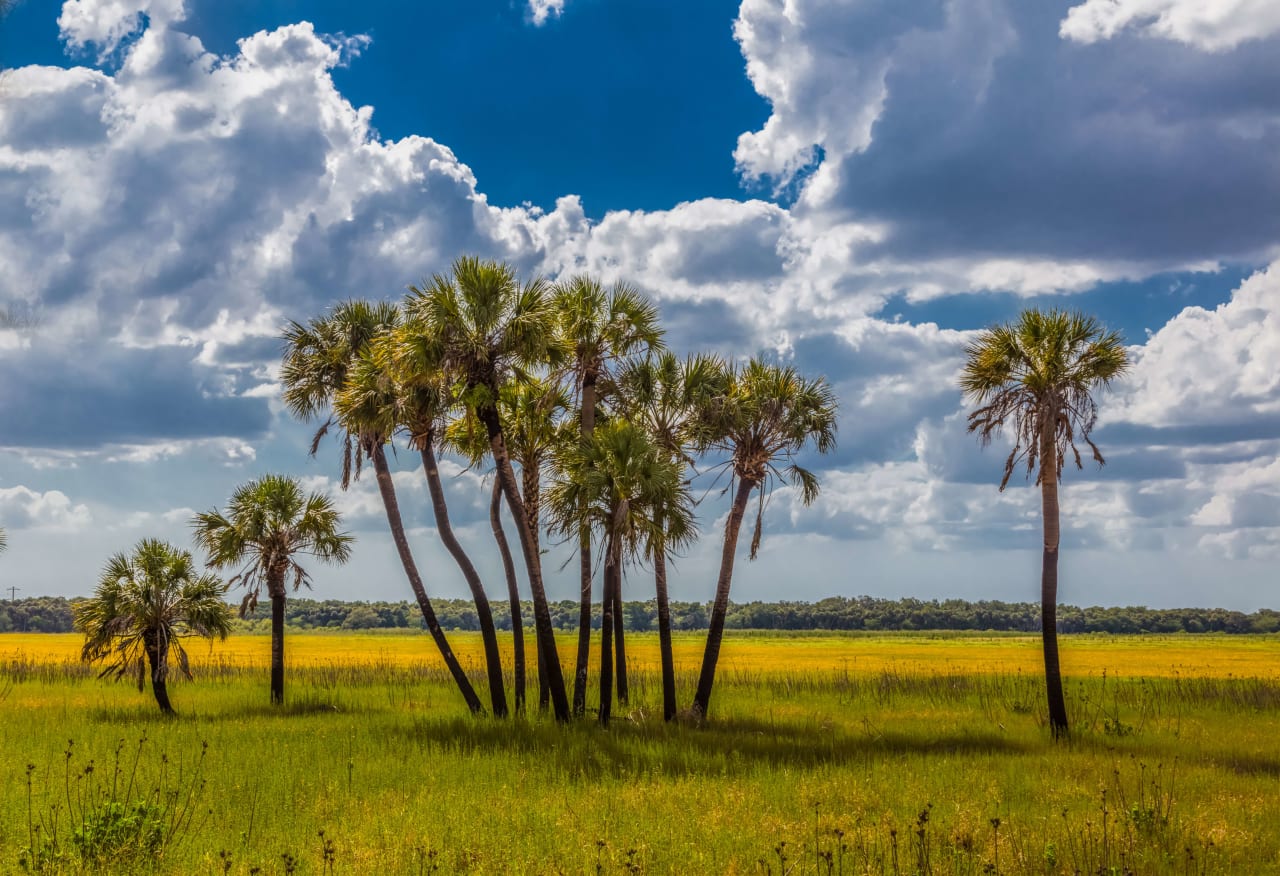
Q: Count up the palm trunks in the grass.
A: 13